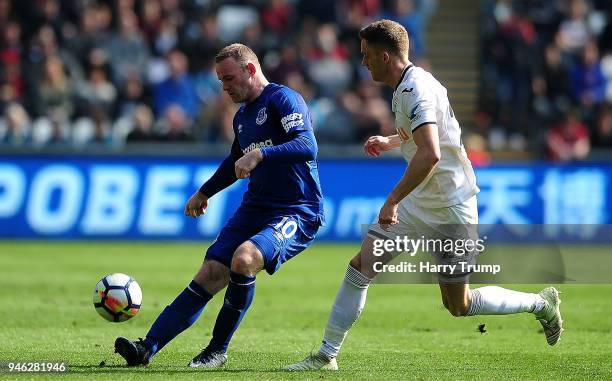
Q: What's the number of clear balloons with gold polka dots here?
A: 0